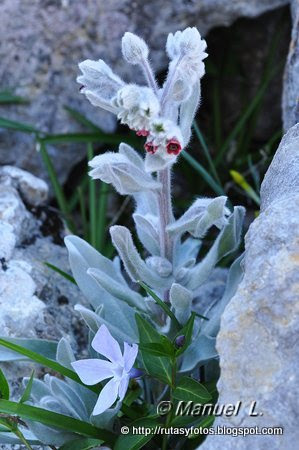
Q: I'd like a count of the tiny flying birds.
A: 0